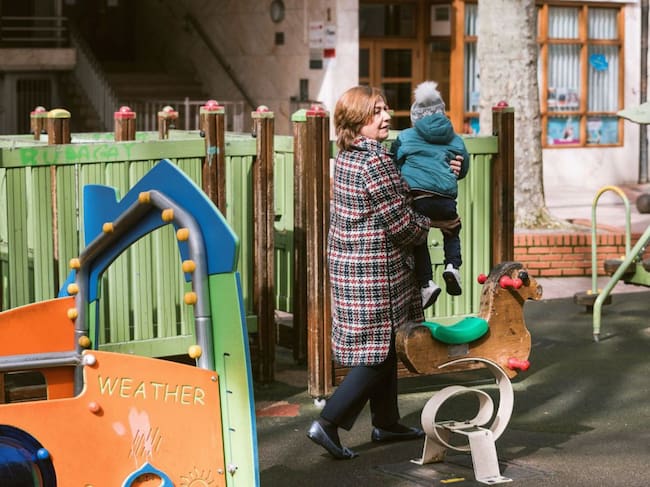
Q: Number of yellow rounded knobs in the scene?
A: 11